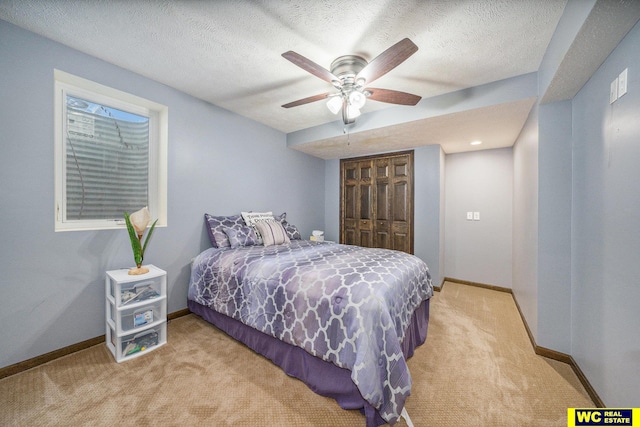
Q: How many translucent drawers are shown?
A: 3